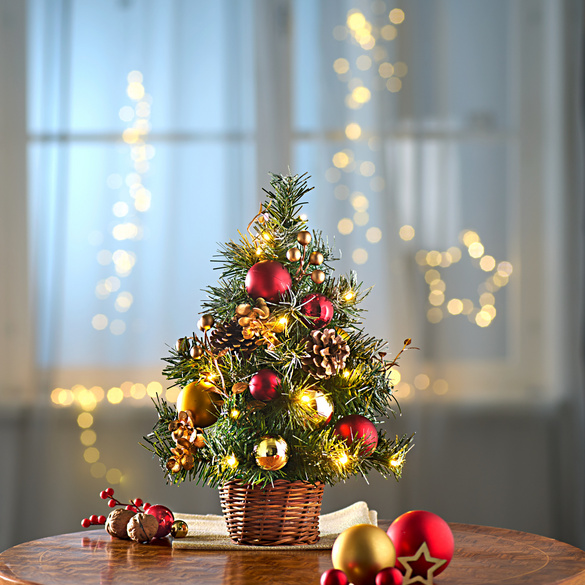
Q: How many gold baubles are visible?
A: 5